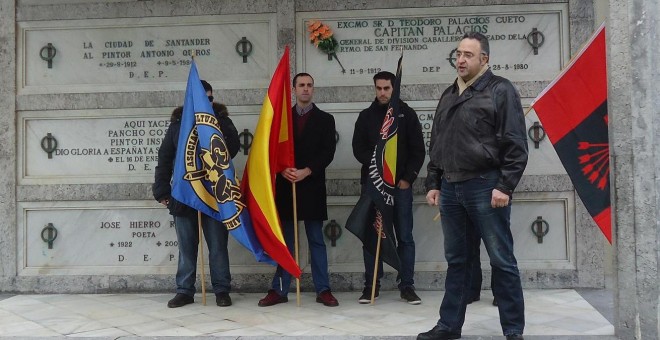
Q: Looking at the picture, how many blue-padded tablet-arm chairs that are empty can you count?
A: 0